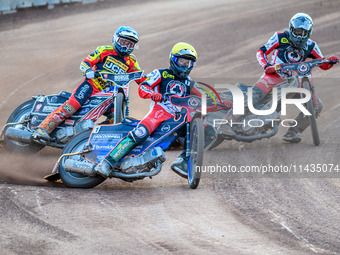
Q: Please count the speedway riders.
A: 3